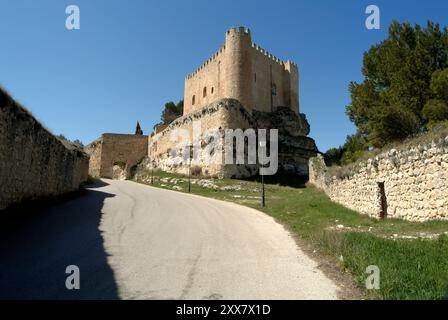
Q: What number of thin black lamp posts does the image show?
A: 3